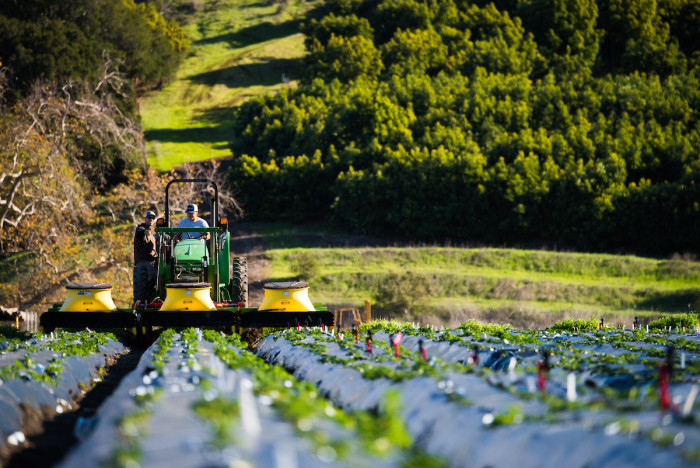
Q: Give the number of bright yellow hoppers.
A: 3